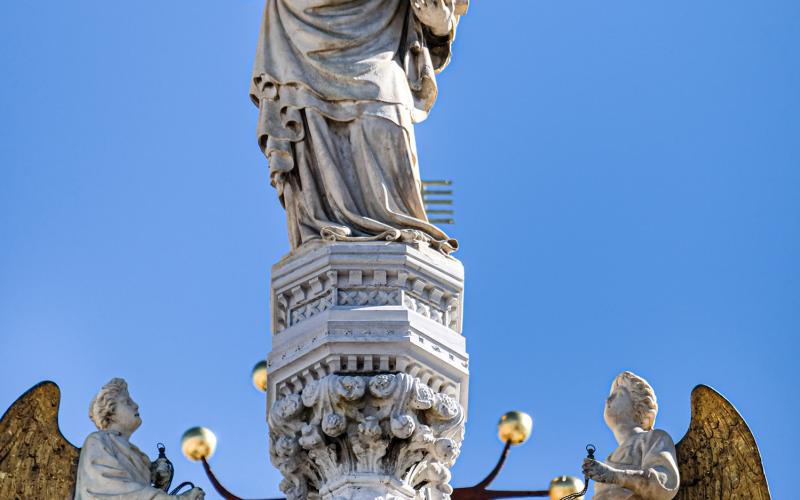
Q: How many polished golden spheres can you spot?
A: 4